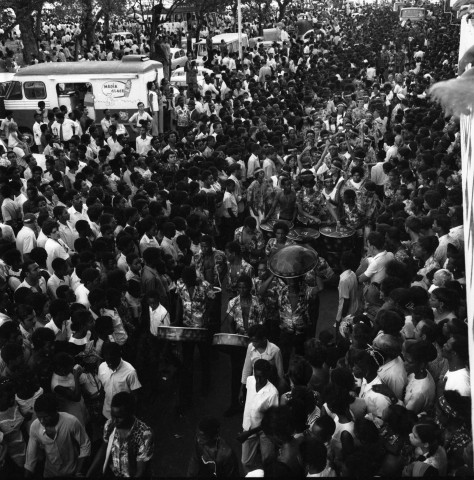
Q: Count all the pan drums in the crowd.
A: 6